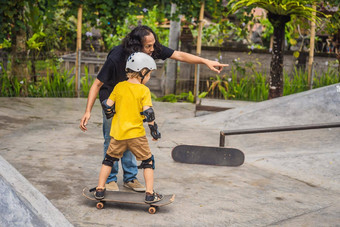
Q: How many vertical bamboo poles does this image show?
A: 3